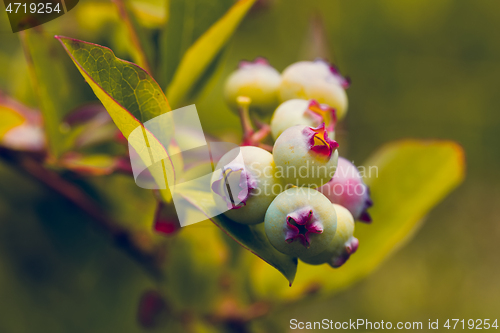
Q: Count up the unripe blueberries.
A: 8